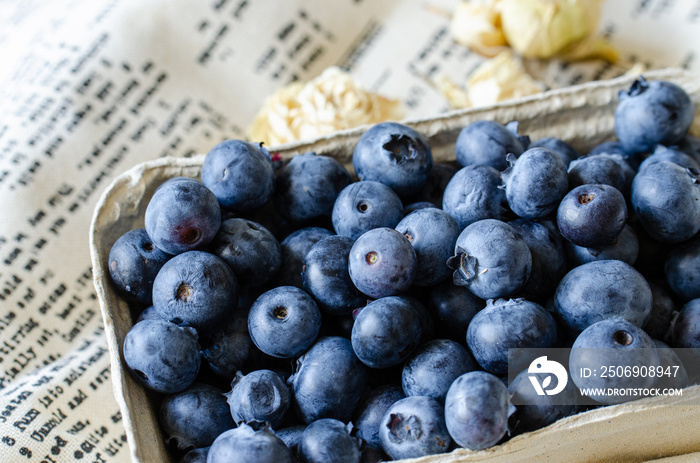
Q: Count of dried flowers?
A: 4